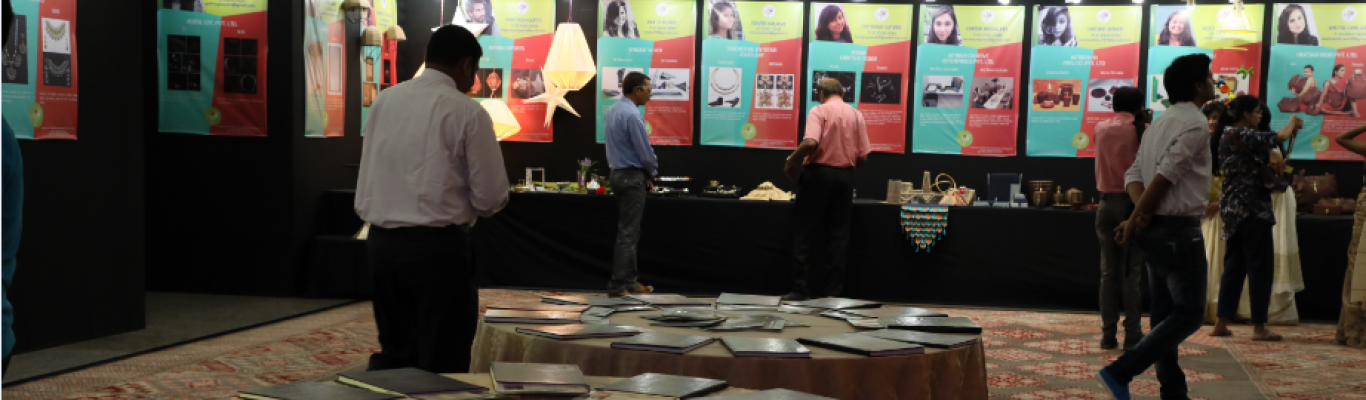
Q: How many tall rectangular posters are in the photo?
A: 12